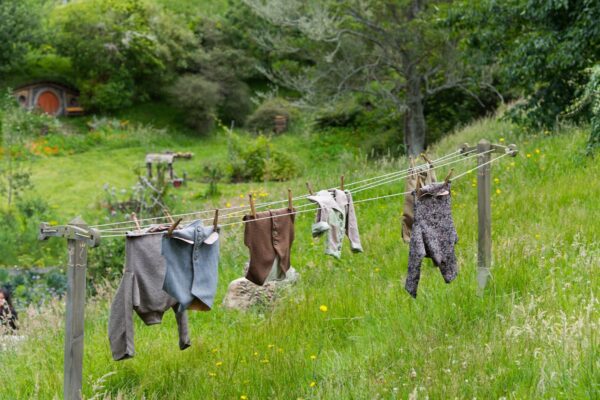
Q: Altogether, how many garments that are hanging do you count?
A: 6